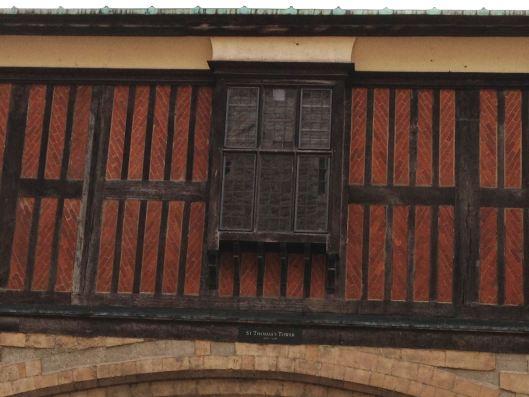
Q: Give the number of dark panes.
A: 6